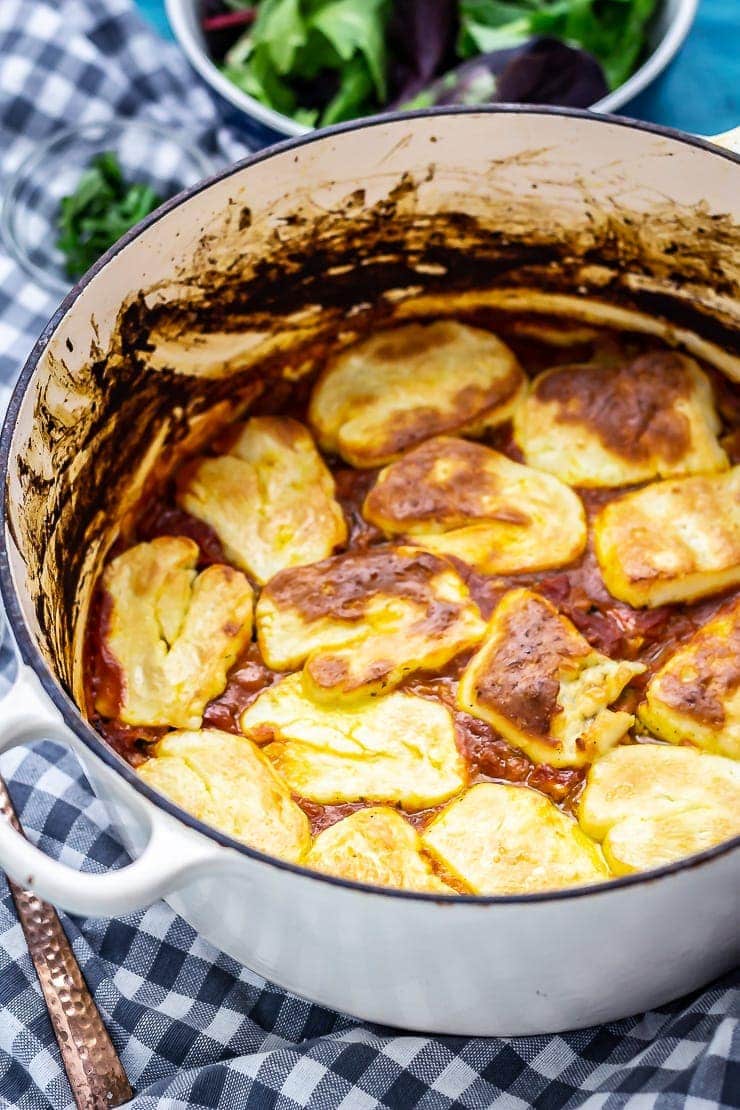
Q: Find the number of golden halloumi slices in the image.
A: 14